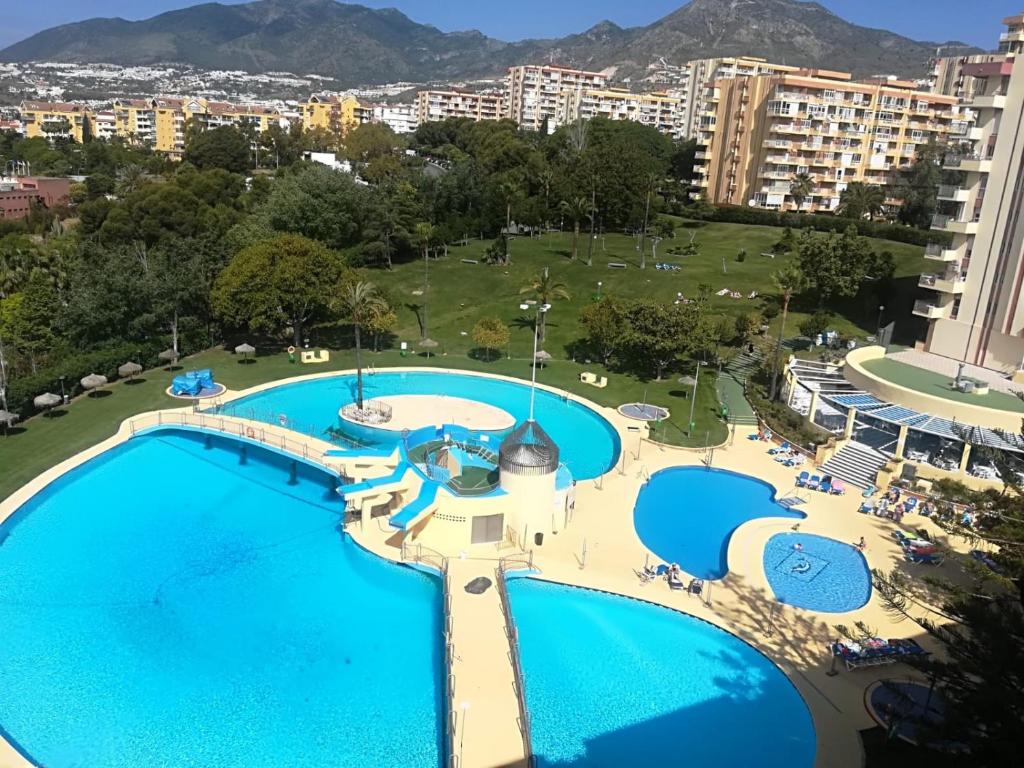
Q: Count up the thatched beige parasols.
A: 9